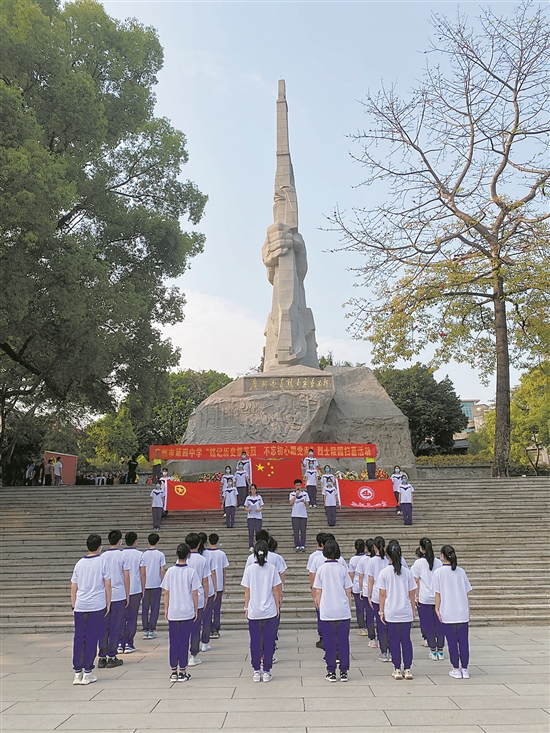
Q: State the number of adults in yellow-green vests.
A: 2